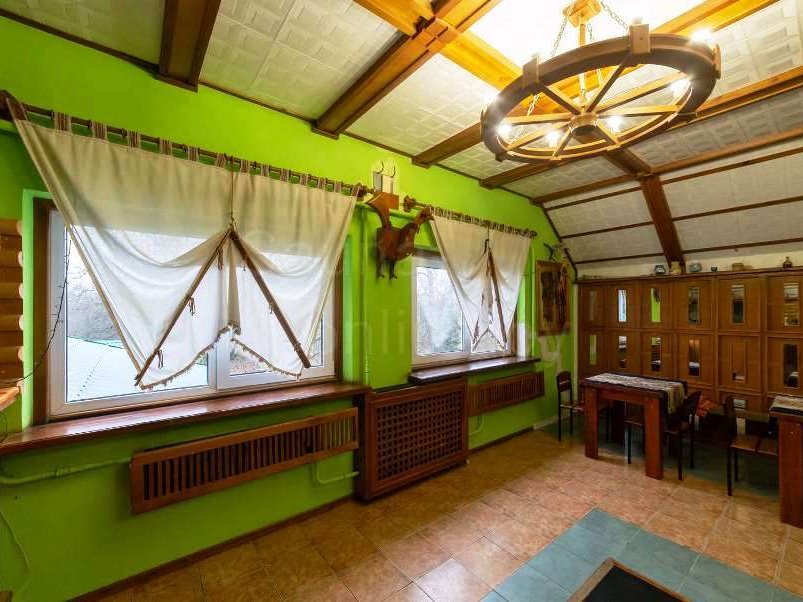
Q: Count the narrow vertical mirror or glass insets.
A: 12